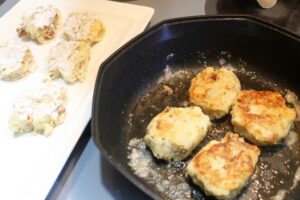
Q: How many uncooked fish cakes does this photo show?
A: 5